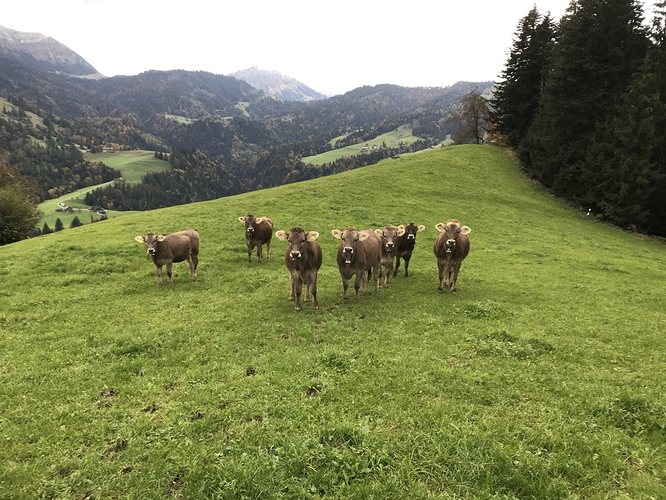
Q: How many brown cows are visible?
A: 7